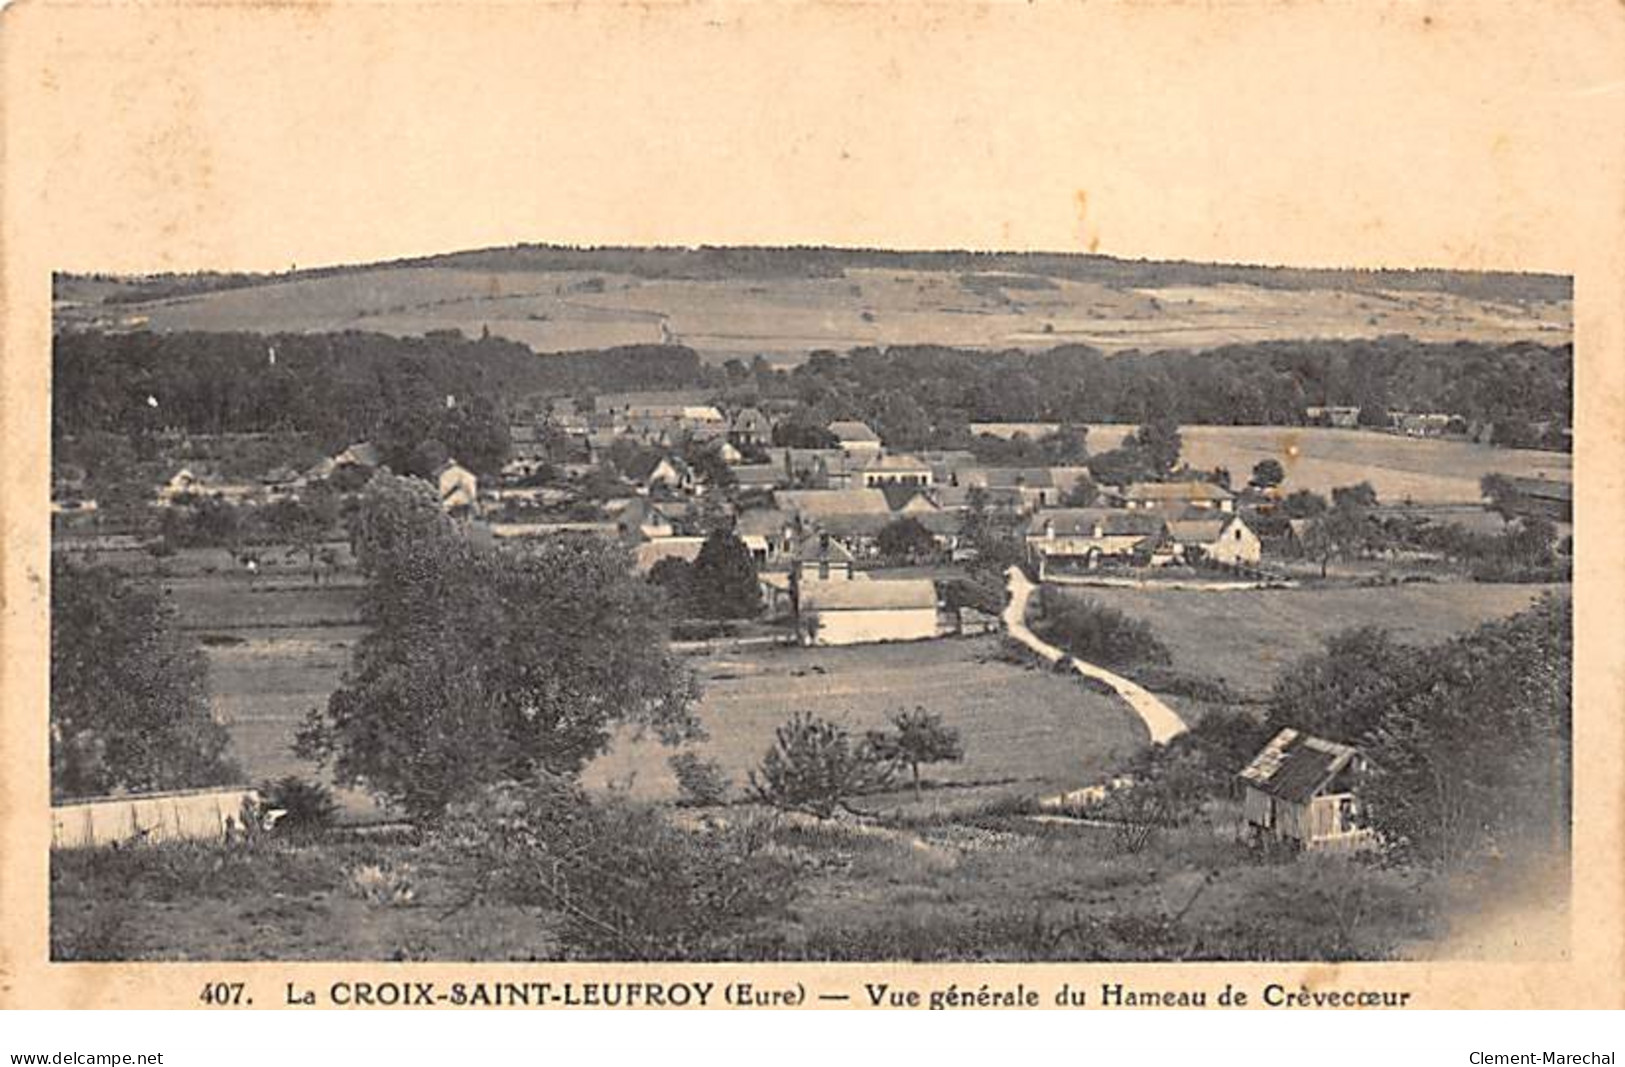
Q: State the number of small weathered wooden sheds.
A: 1